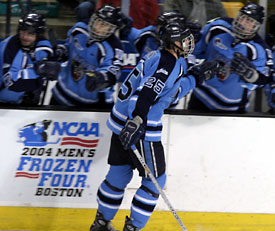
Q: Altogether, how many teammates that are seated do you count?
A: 4